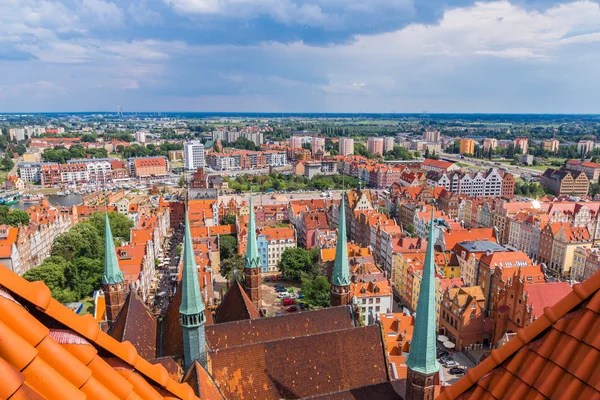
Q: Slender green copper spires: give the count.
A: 5